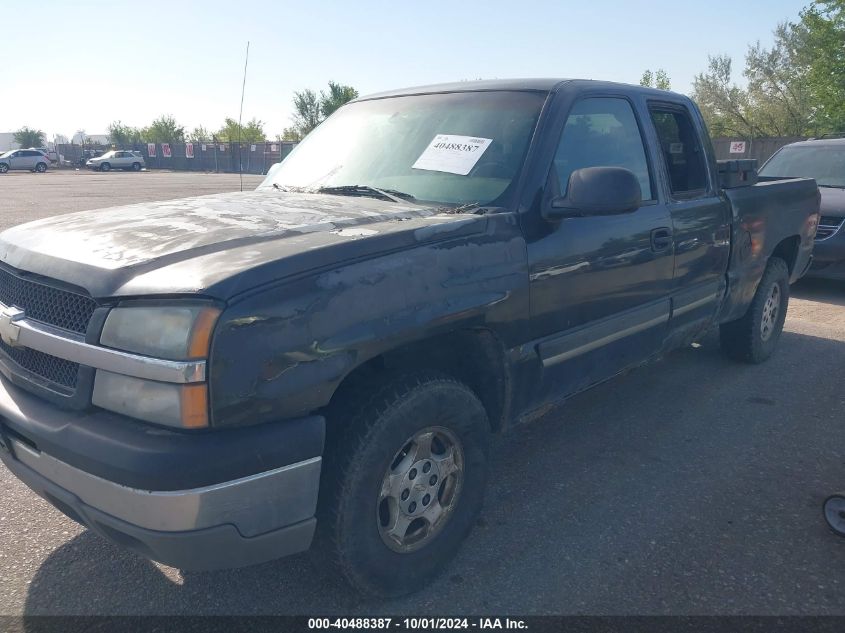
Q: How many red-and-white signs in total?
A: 4